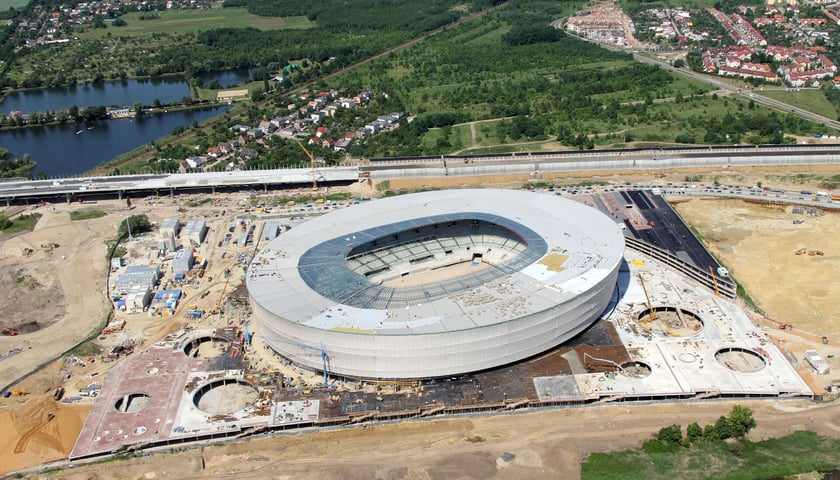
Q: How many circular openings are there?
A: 6